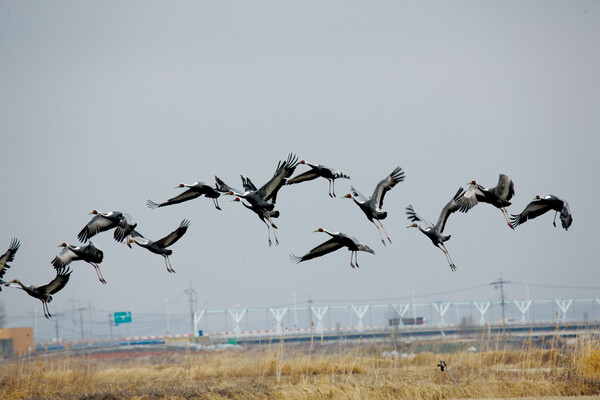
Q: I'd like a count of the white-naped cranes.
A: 14